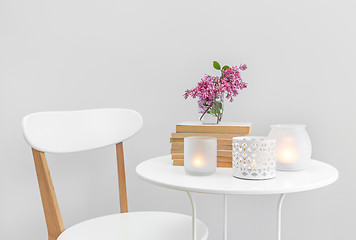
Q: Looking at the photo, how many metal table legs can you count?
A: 3